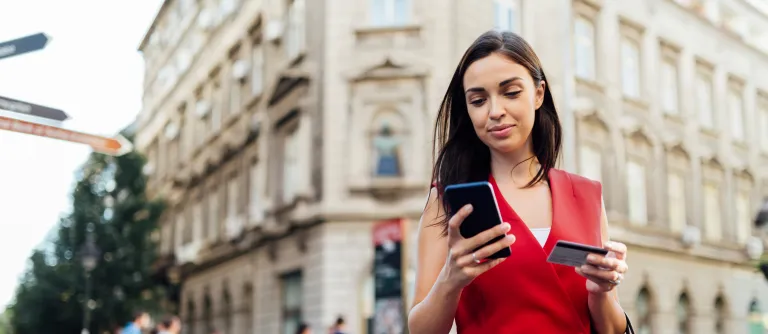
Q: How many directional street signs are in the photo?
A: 3